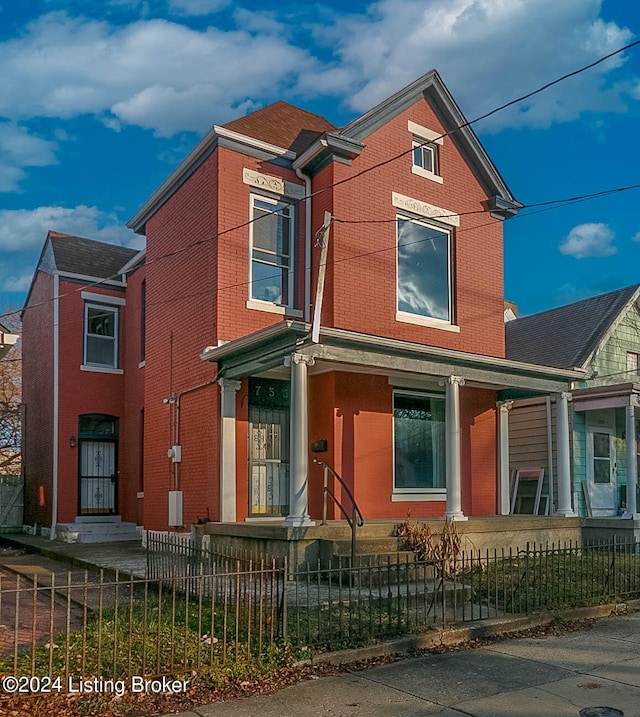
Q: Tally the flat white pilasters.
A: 2